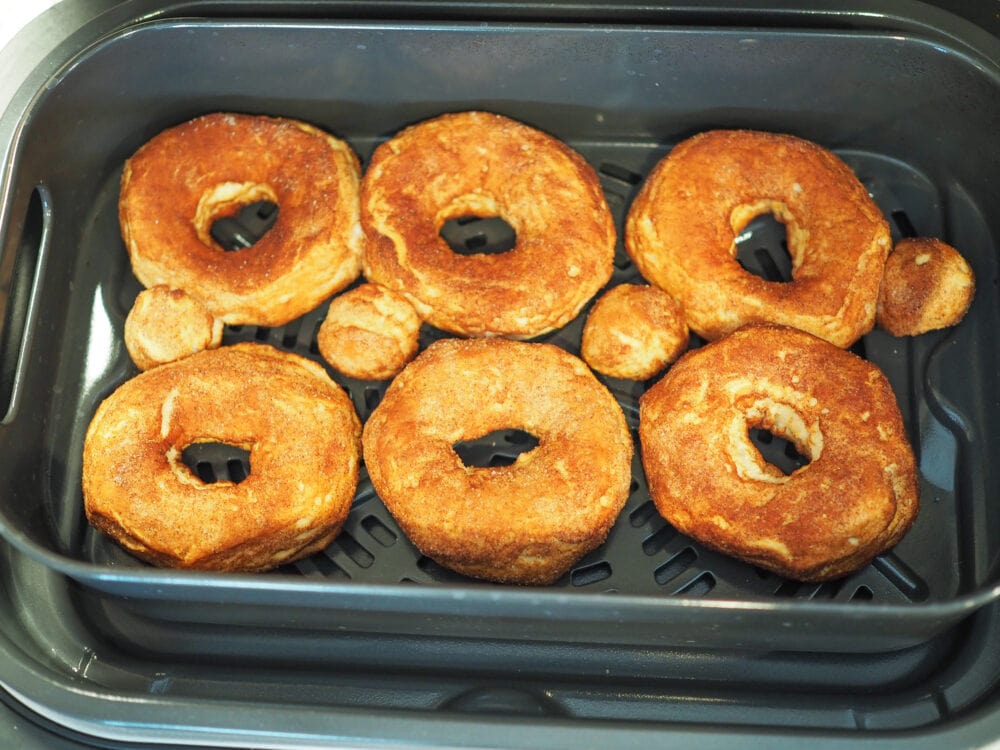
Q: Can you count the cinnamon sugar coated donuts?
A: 6